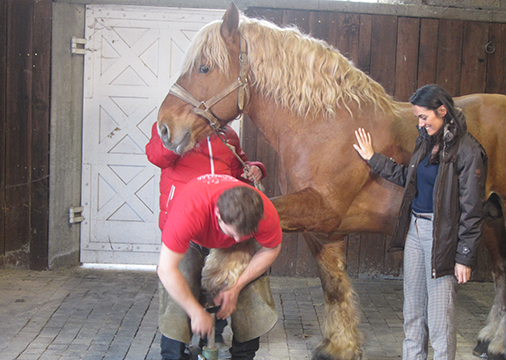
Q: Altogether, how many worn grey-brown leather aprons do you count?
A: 1